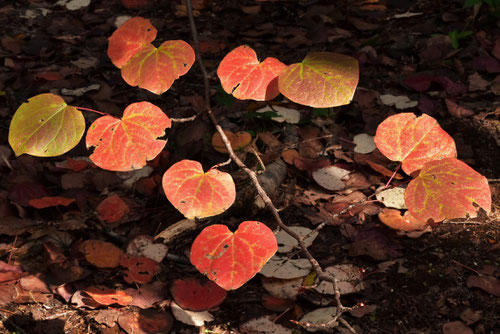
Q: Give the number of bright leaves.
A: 10